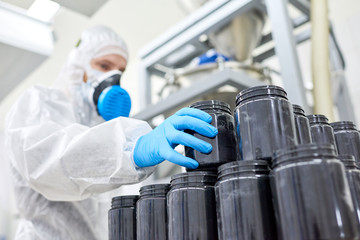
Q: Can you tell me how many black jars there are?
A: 11